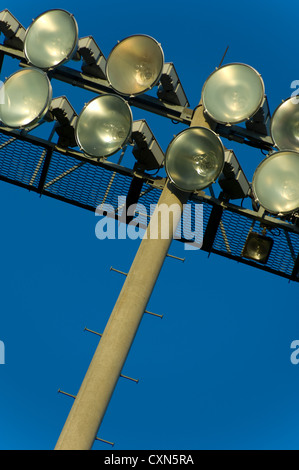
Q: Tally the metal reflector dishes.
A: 8